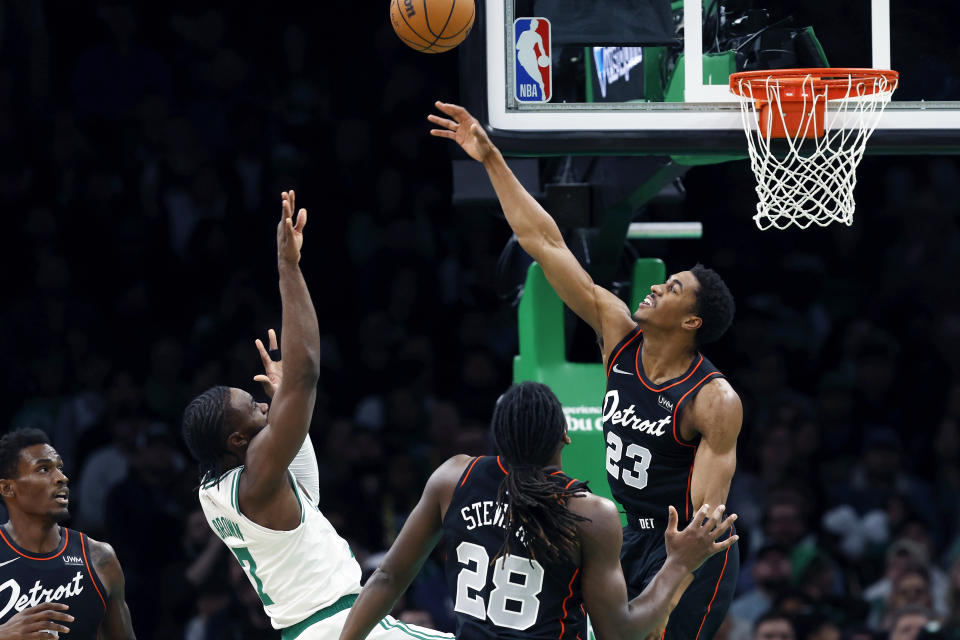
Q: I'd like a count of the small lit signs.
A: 1